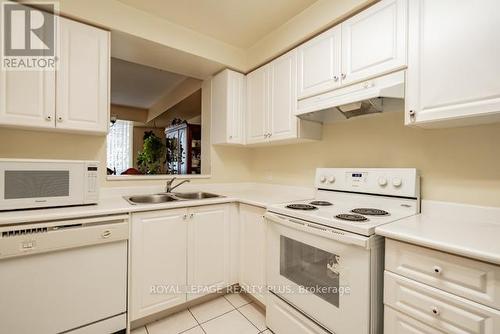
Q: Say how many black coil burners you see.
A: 4